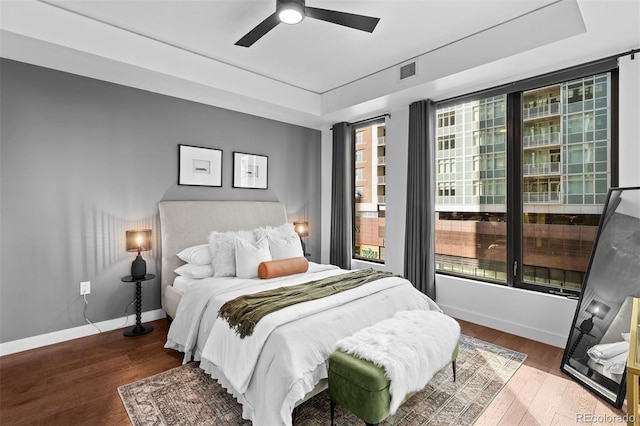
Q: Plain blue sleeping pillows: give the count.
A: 0